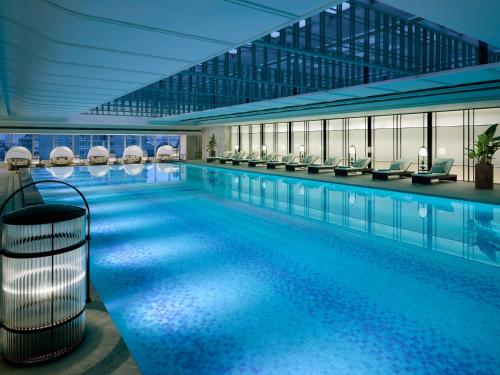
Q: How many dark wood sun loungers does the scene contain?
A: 10